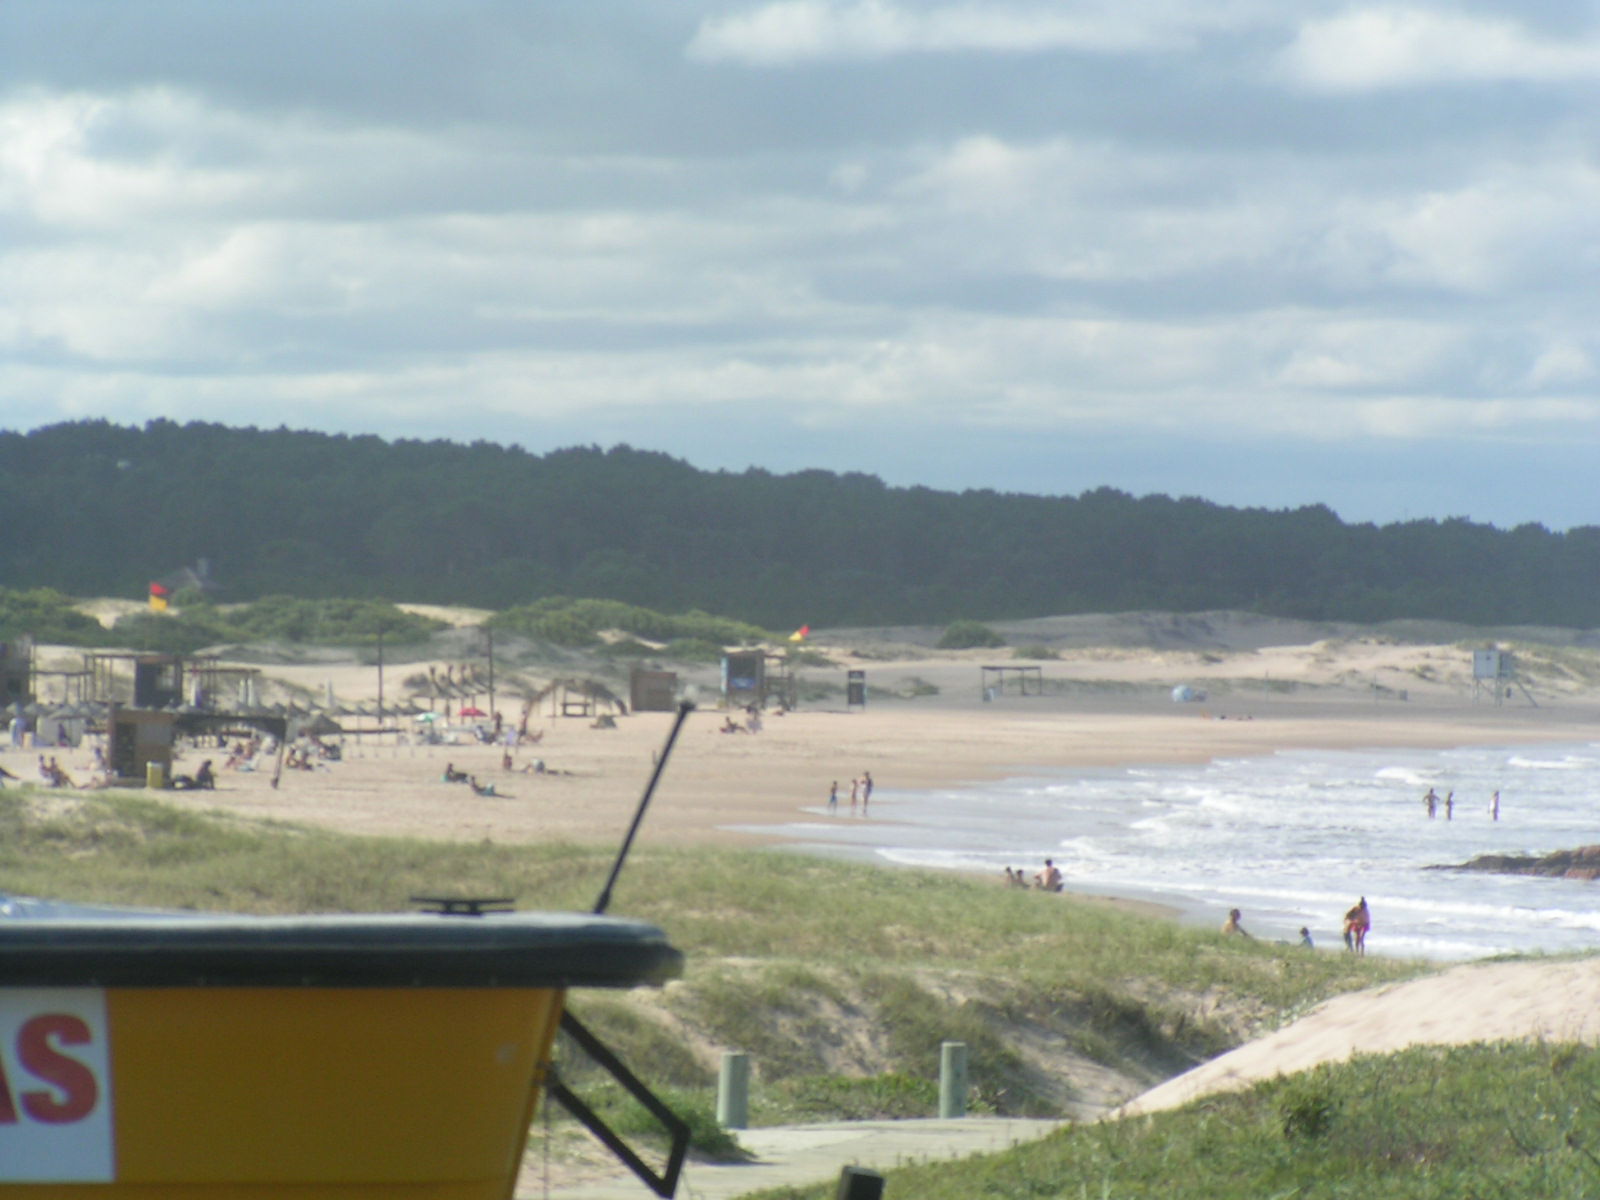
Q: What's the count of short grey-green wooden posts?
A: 2